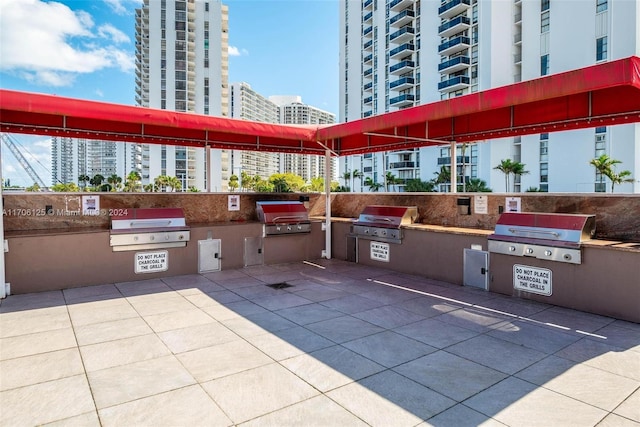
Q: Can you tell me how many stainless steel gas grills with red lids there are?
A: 4